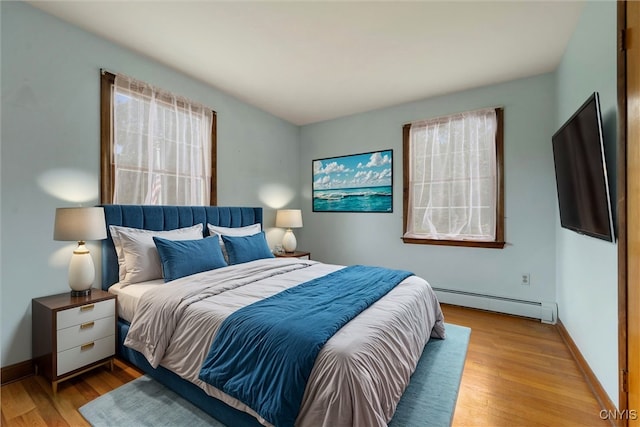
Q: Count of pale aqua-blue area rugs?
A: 1